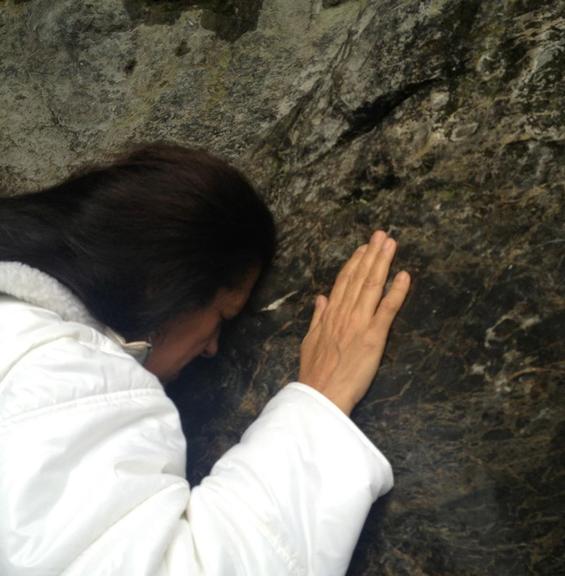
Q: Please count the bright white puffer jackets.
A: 1